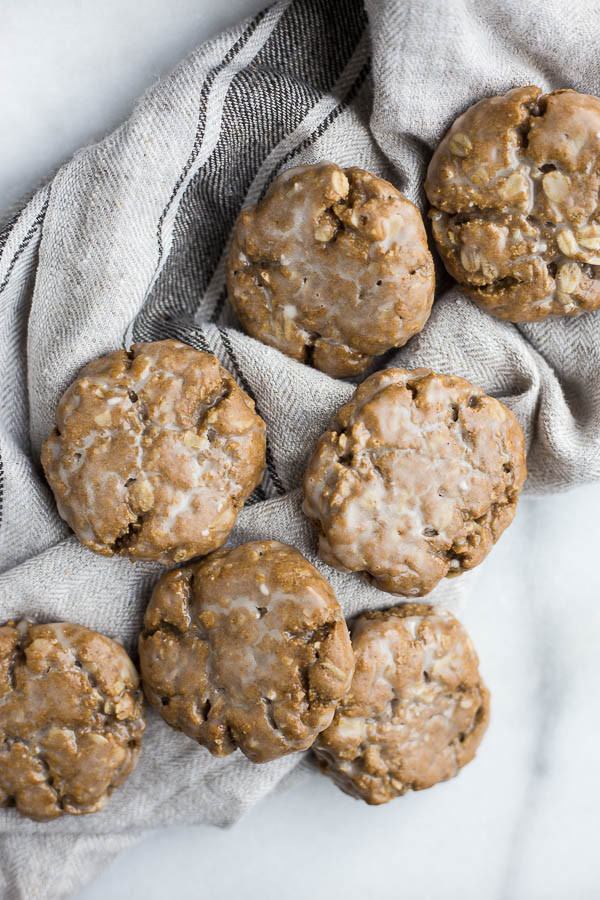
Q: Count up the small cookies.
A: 7